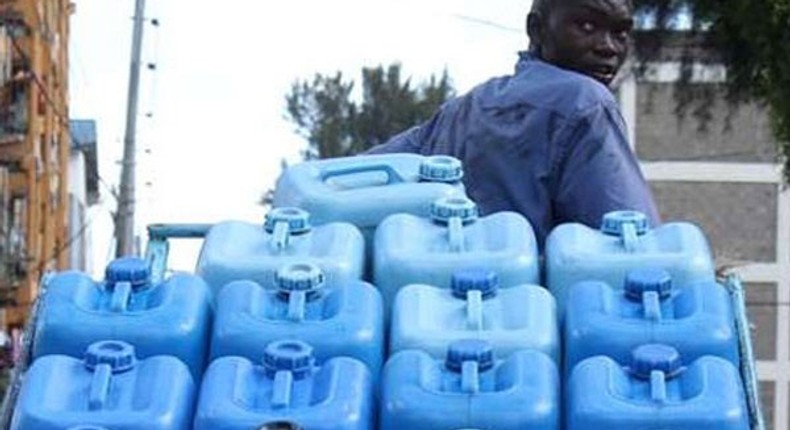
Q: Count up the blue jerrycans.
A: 12